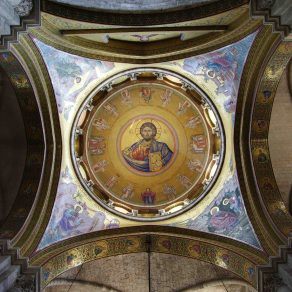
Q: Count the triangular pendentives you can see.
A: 4